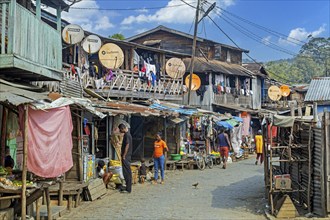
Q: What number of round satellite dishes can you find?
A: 7